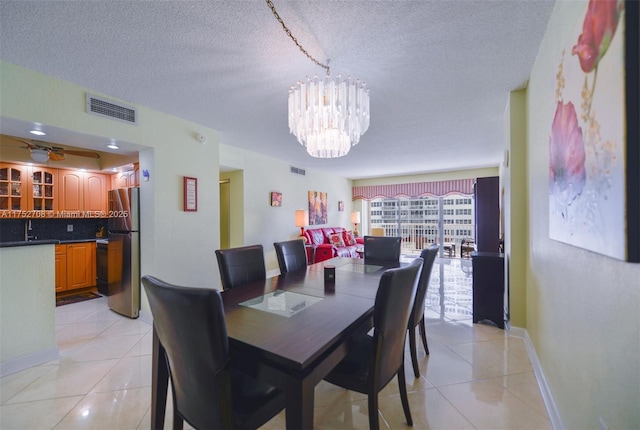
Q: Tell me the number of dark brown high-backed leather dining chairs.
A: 6